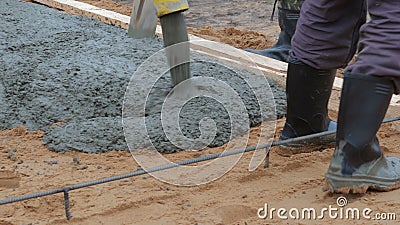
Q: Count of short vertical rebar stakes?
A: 2